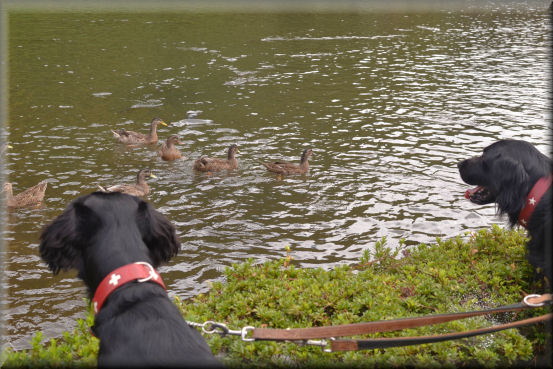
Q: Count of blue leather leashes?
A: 0